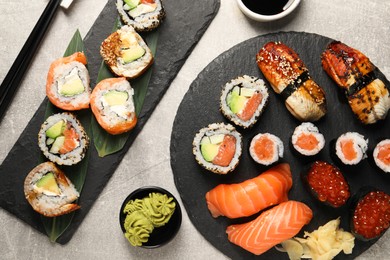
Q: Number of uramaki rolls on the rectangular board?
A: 6